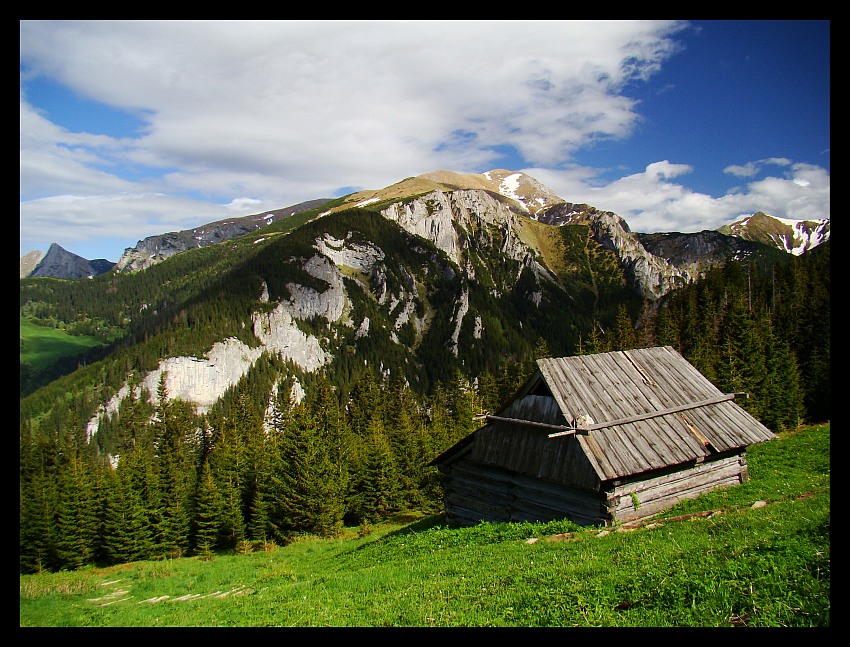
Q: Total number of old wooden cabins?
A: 1